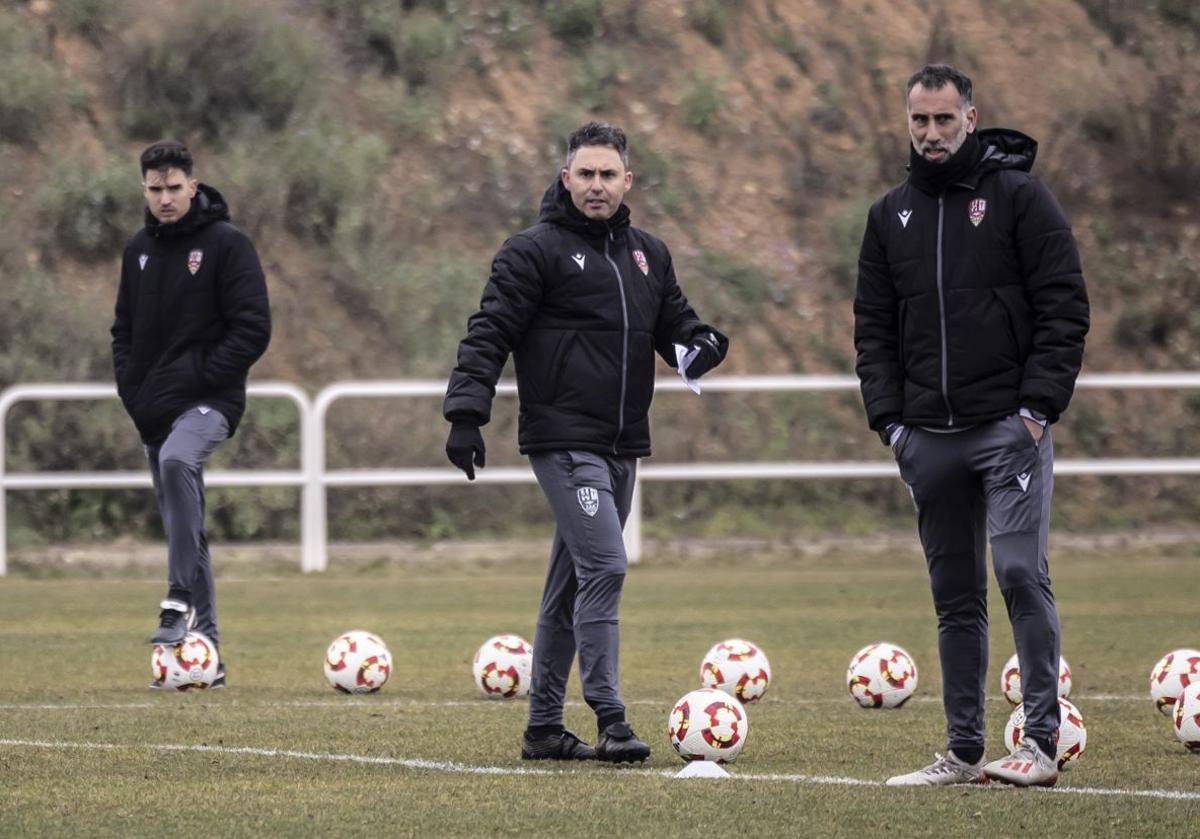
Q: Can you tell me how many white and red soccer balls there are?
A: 10